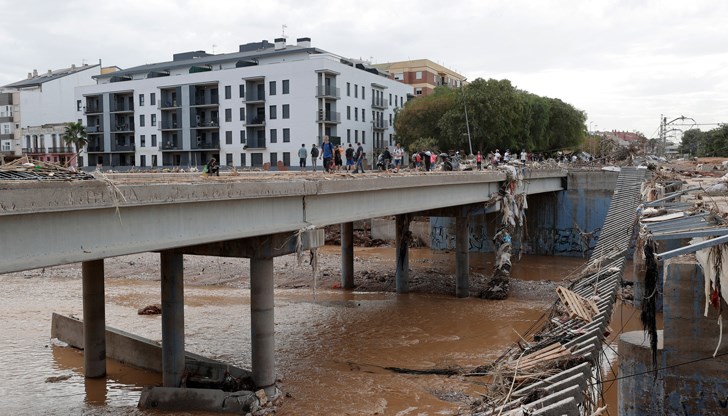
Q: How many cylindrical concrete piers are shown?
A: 6